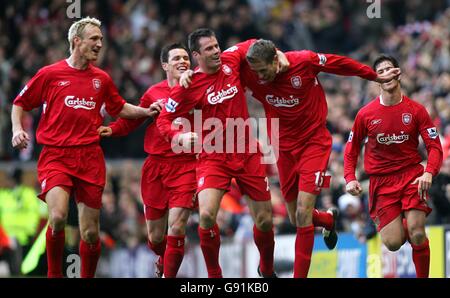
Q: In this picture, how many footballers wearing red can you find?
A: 5